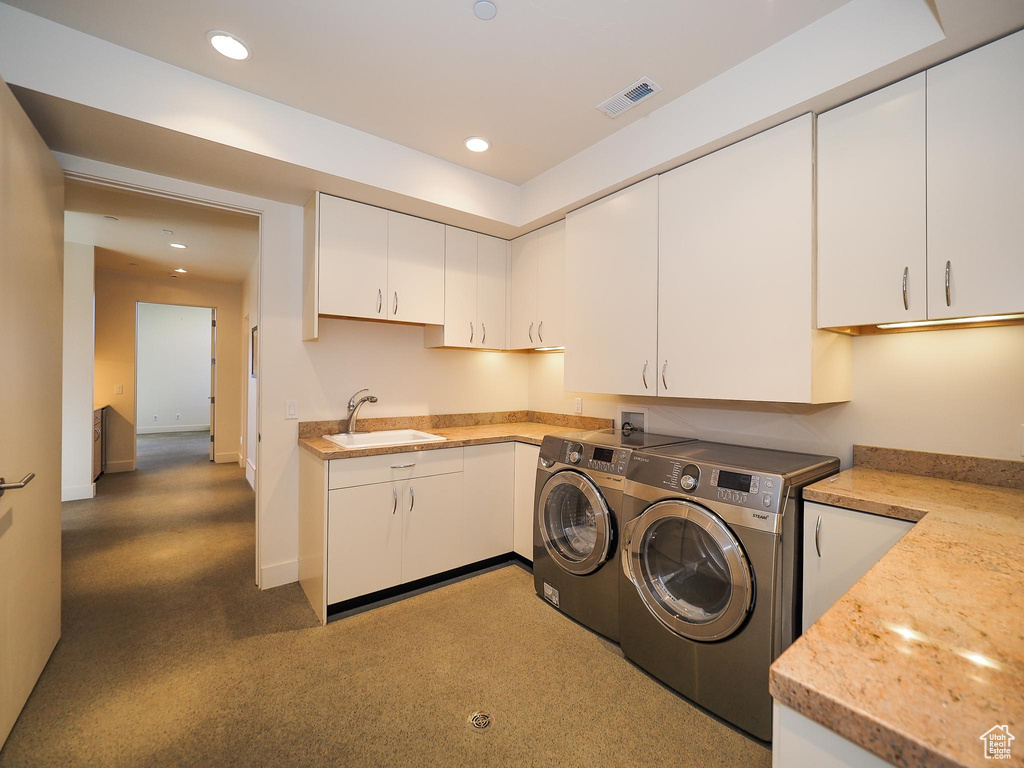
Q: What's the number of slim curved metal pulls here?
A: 14